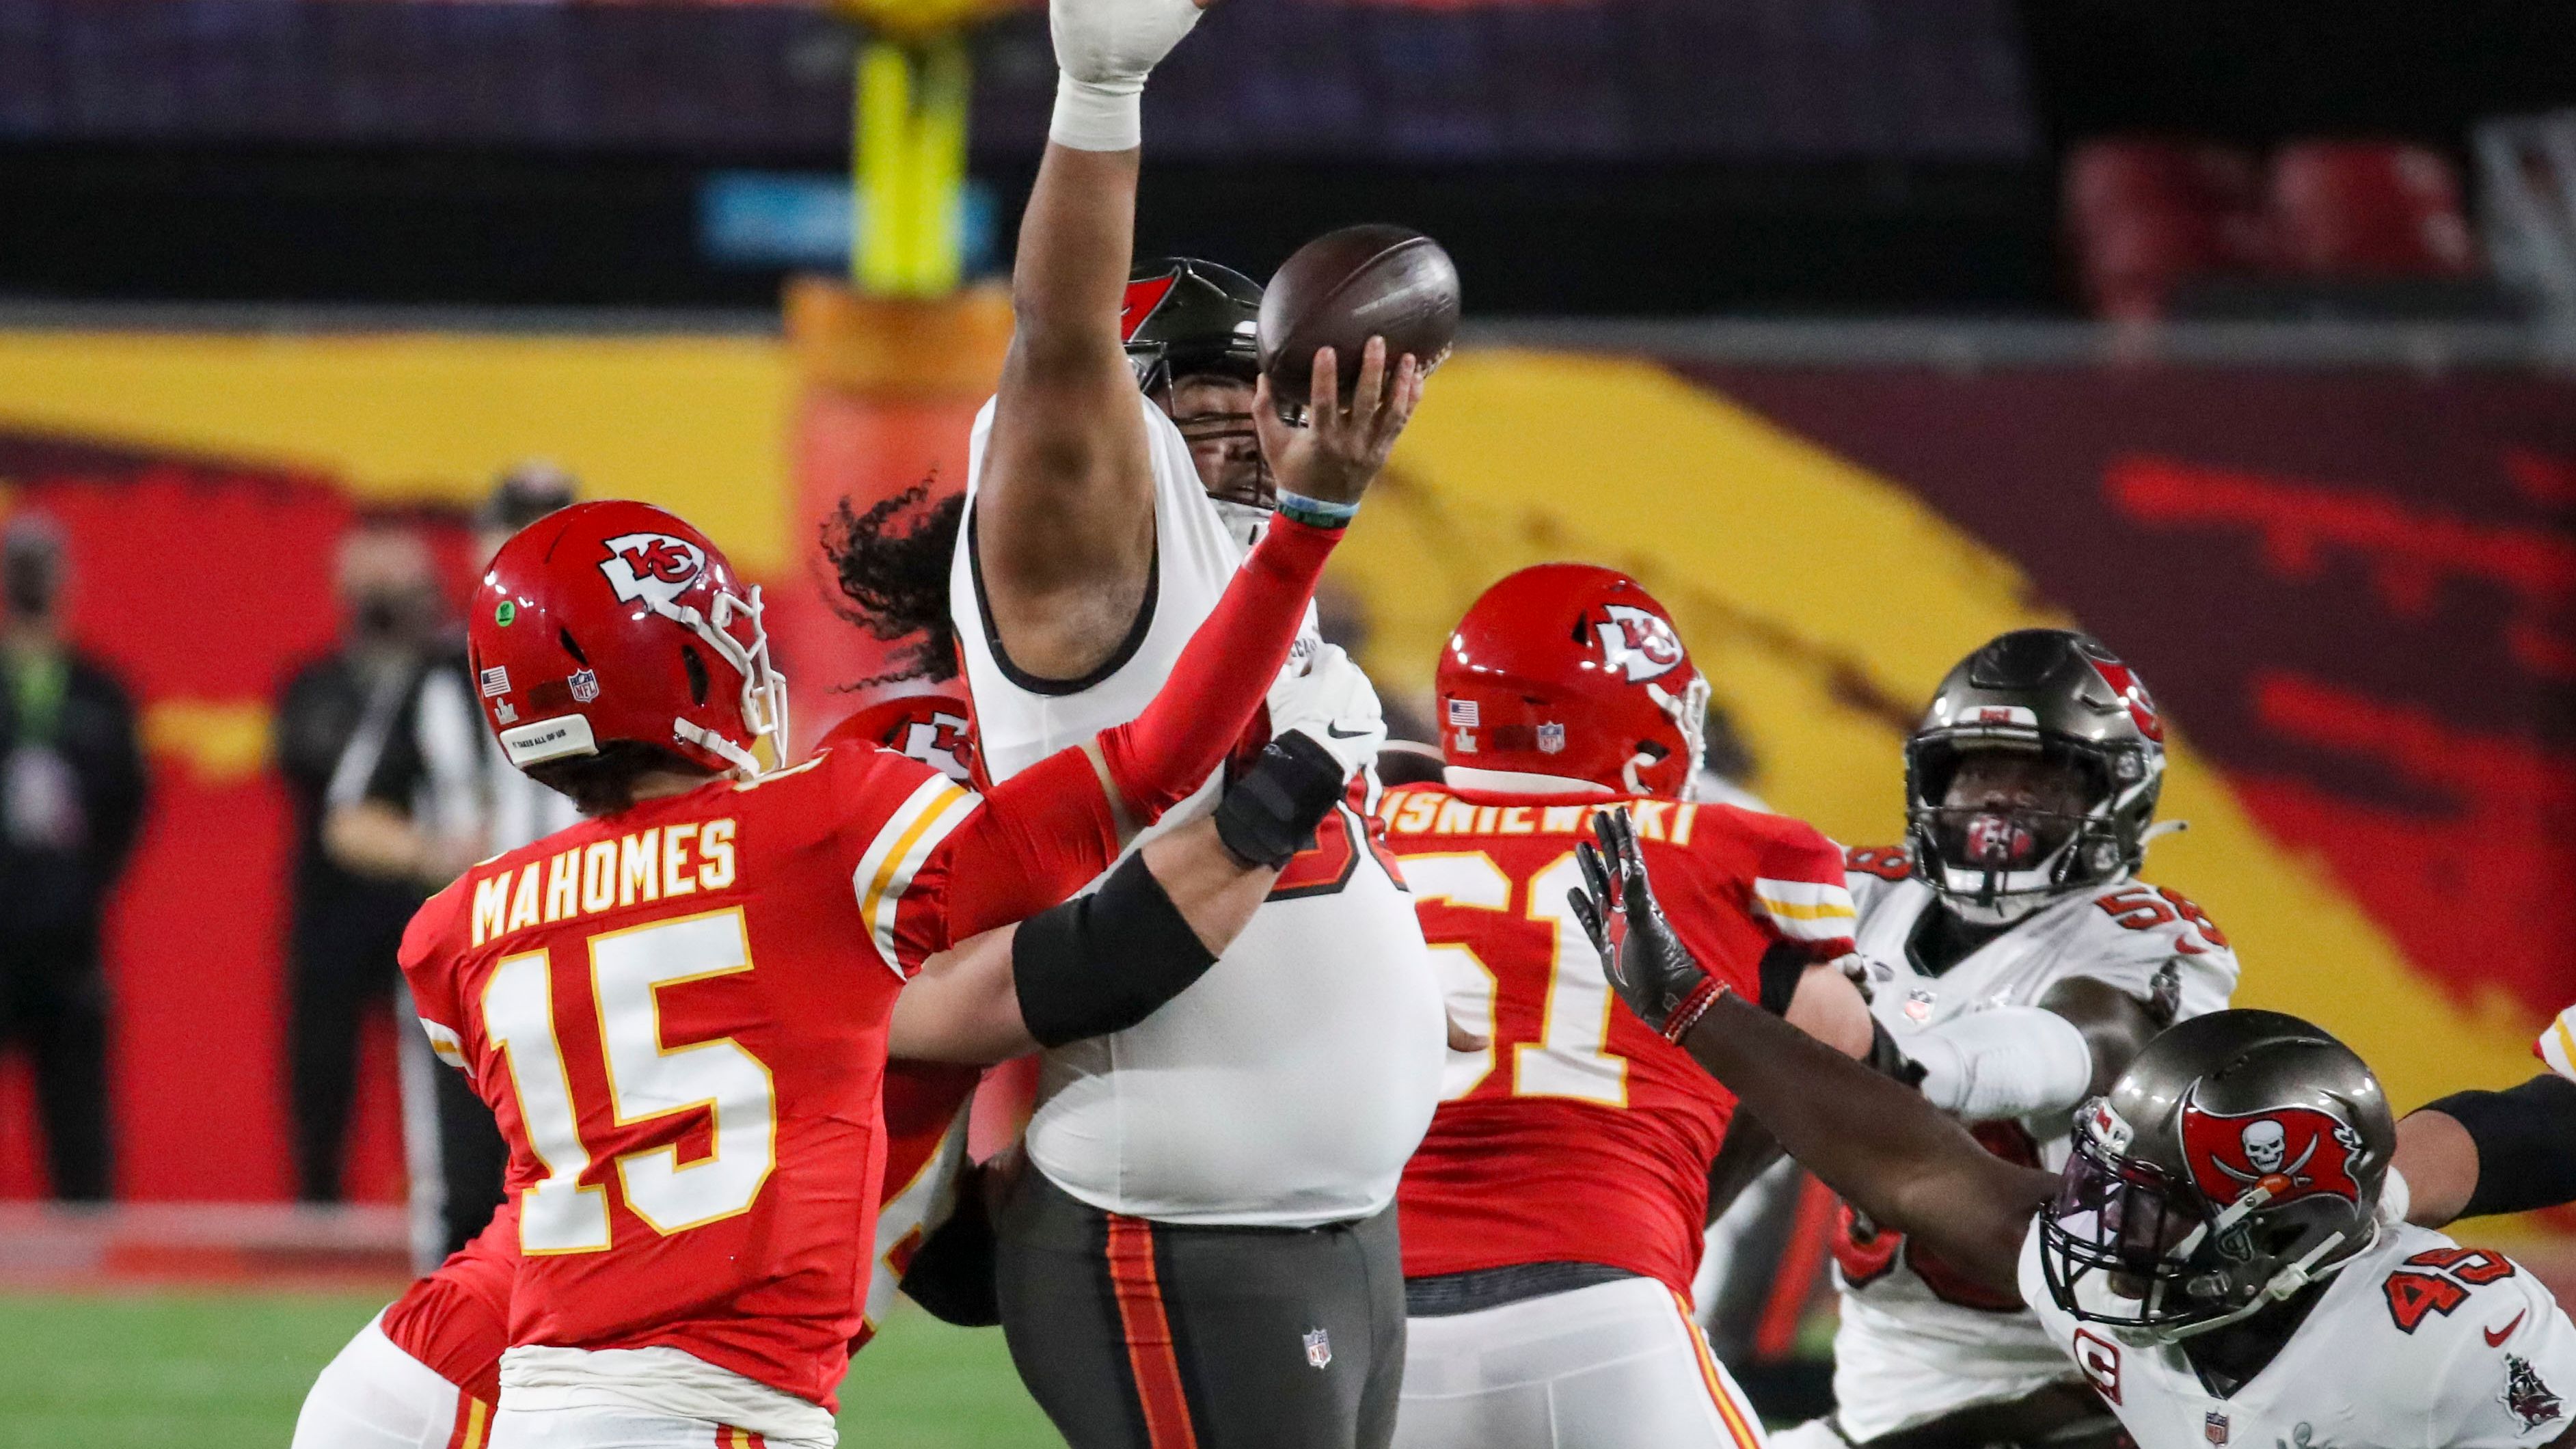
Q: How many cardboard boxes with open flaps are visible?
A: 0